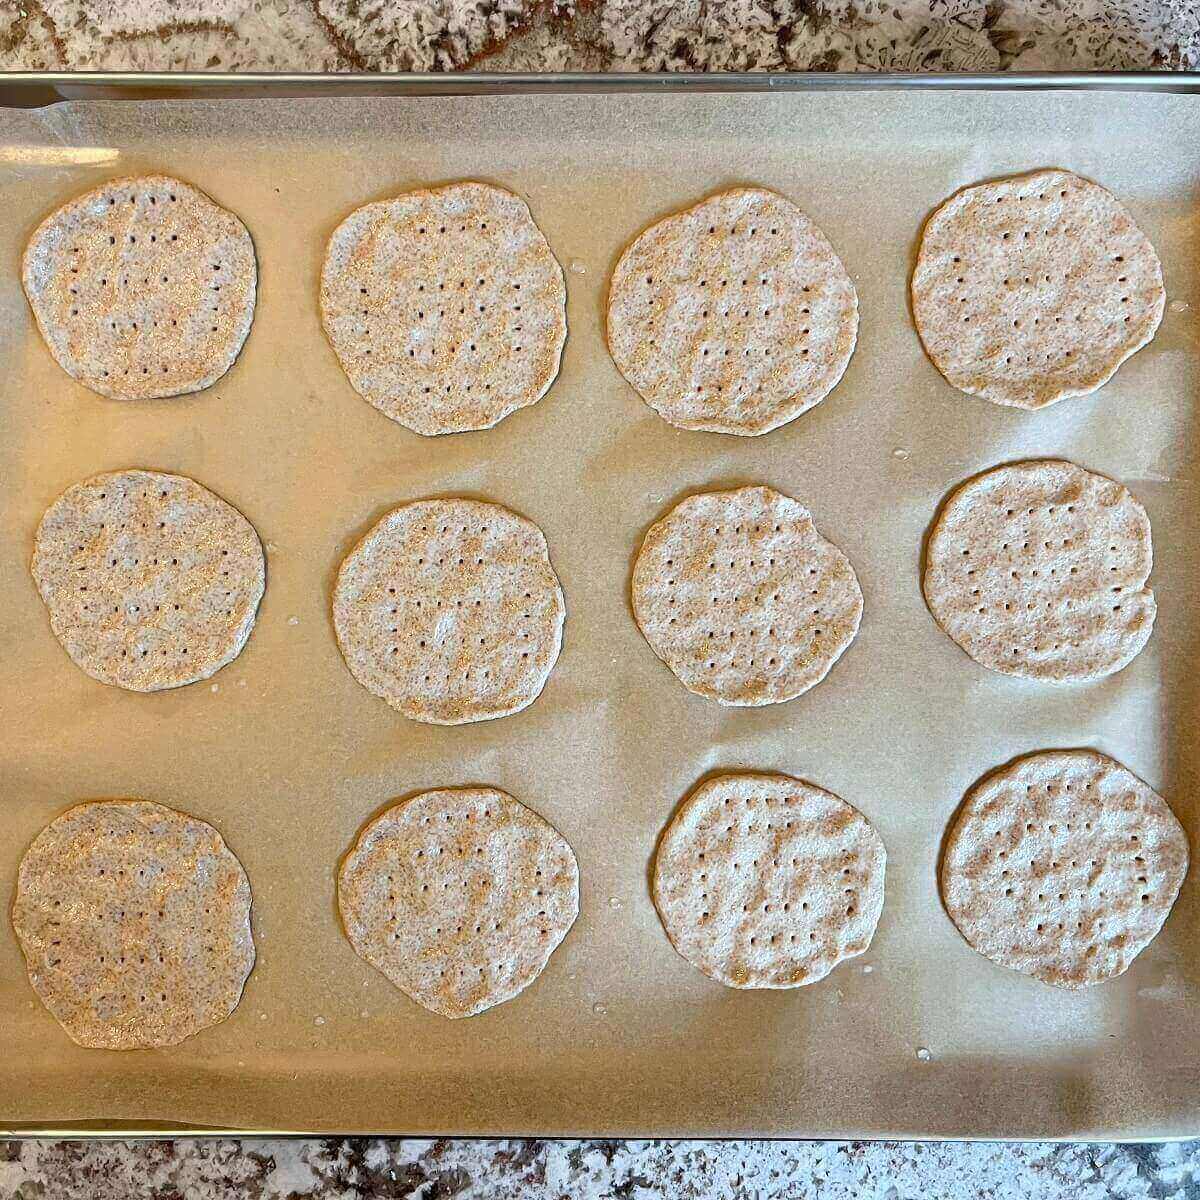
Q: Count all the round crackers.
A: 12